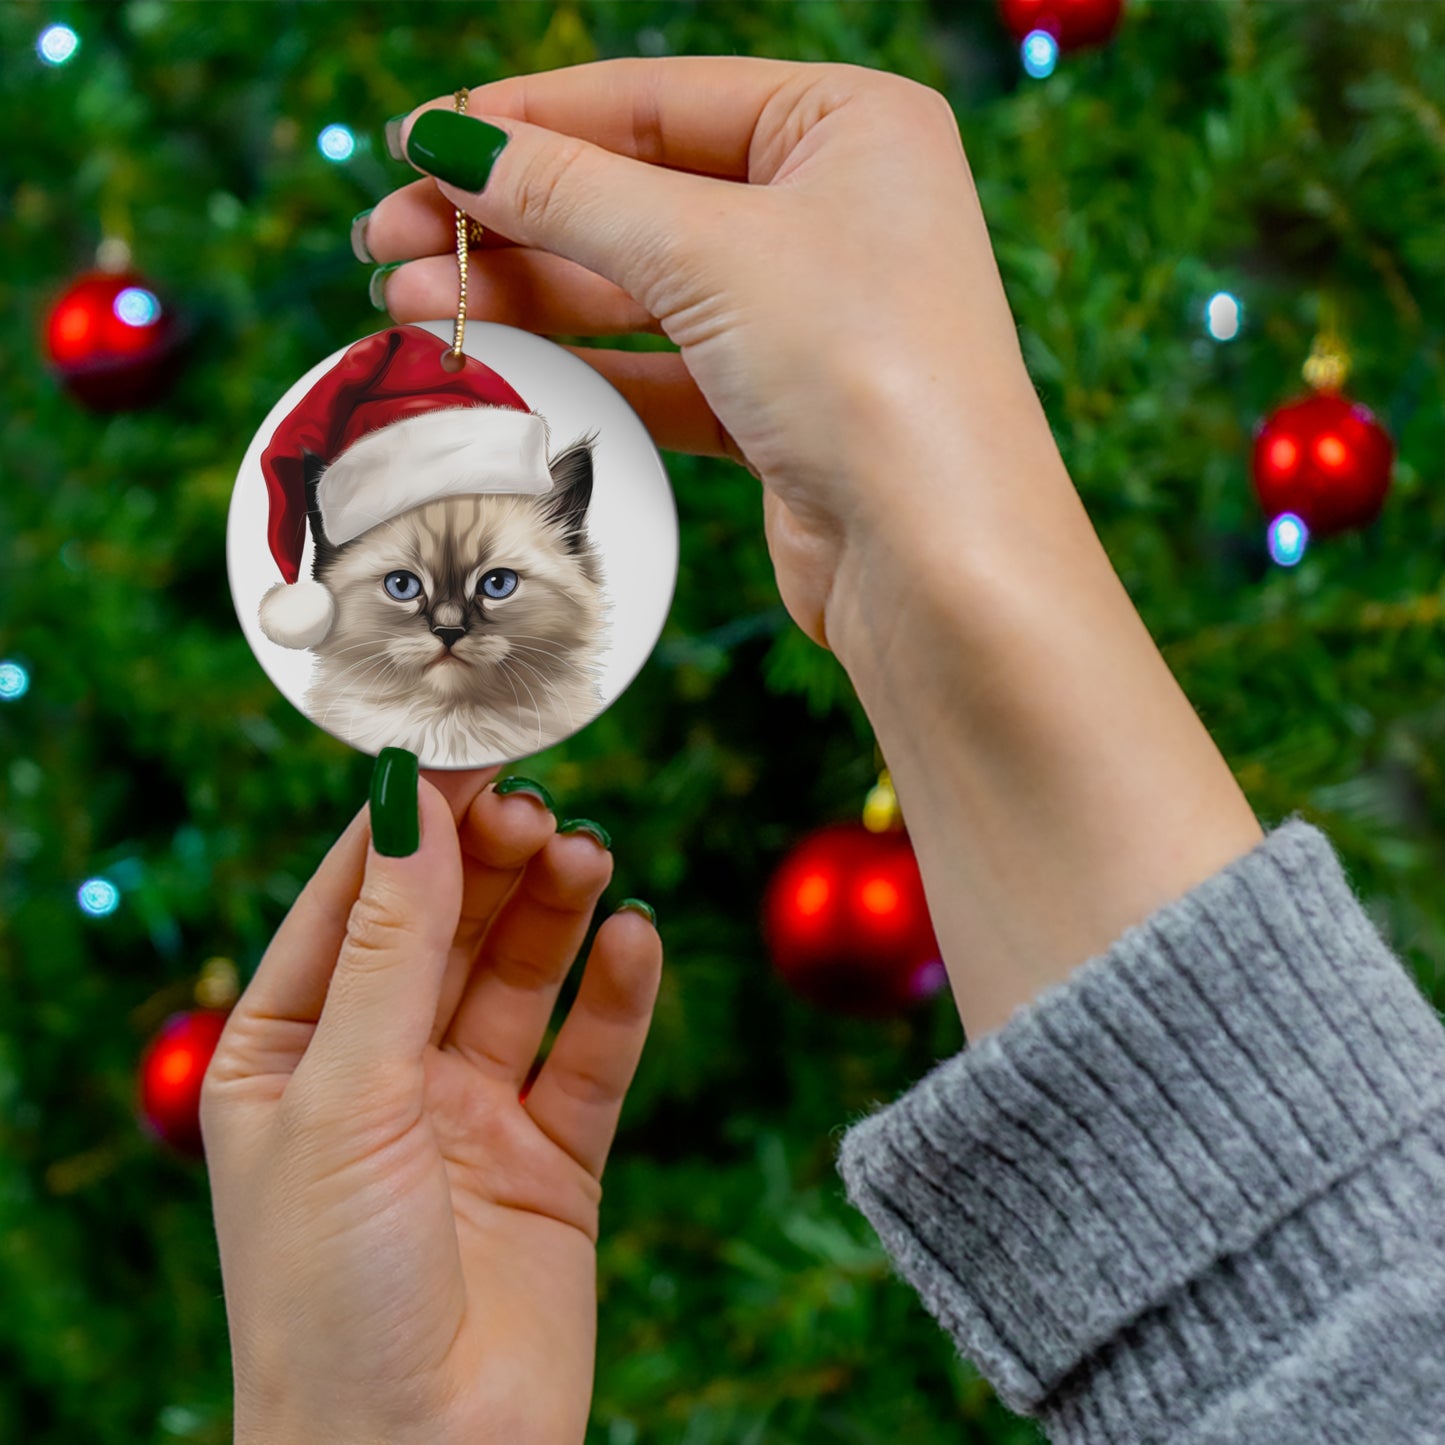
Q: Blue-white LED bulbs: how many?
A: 8